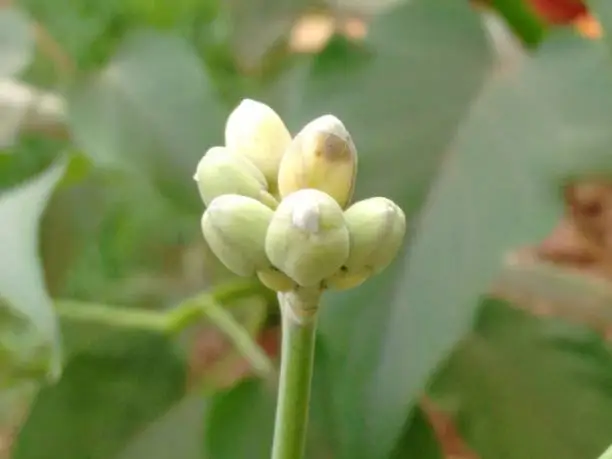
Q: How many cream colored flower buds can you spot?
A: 6